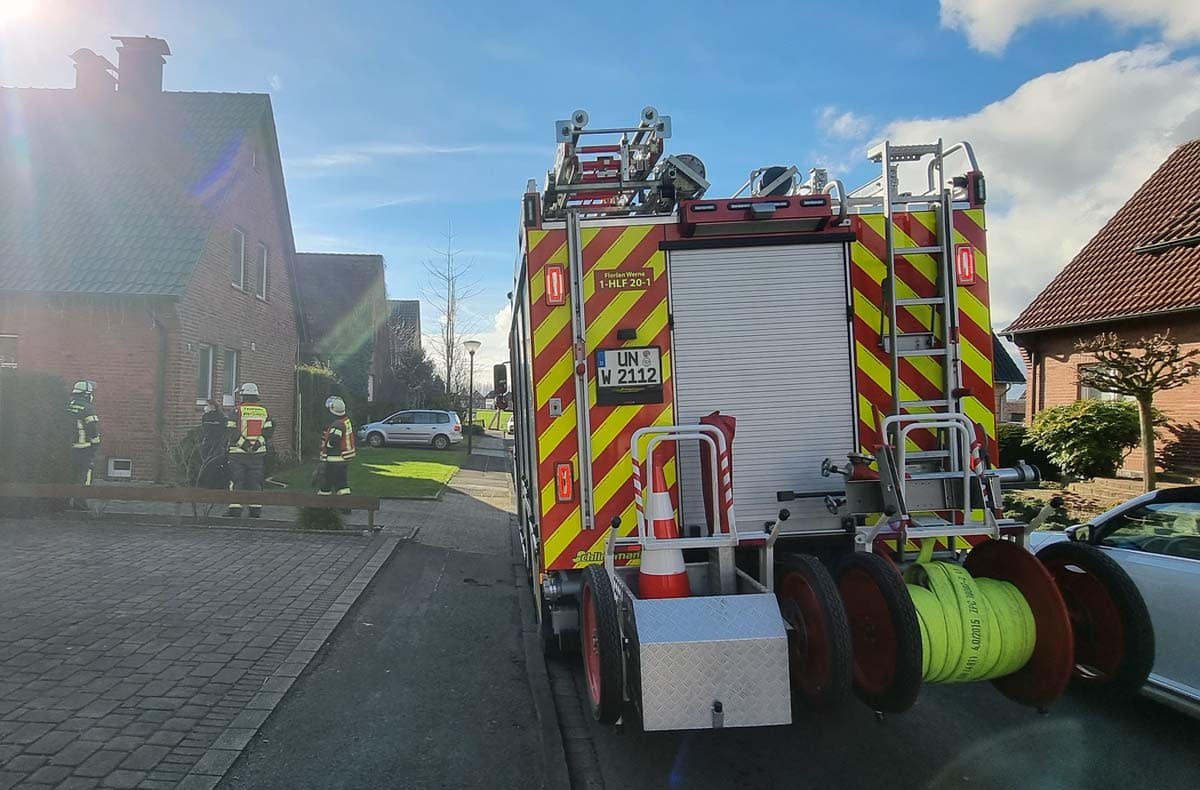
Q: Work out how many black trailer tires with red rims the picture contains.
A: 4